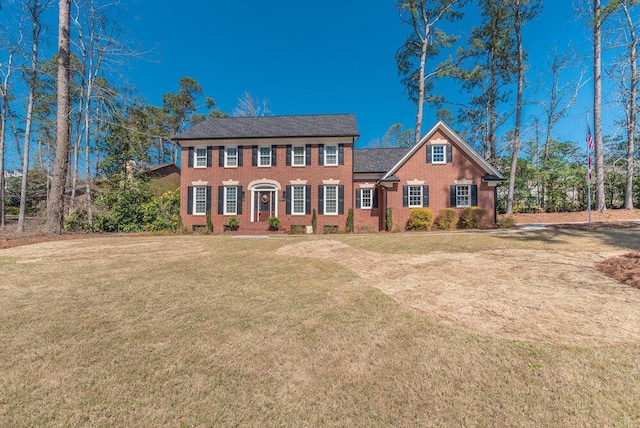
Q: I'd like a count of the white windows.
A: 13